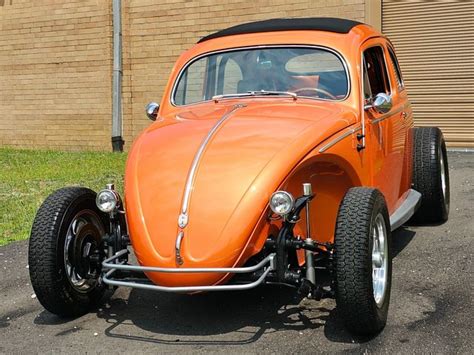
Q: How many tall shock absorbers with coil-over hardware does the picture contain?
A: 2